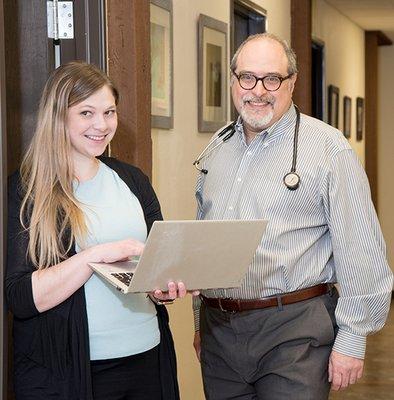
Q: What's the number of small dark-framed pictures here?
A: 3